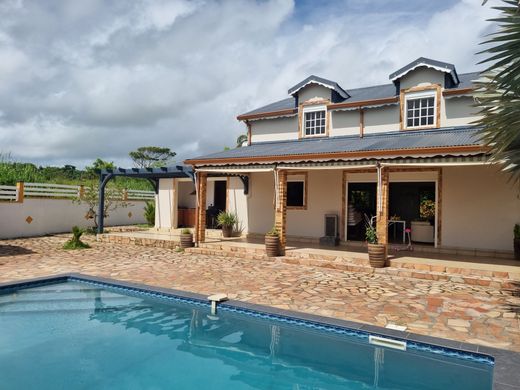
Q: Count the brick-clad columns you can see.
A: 3